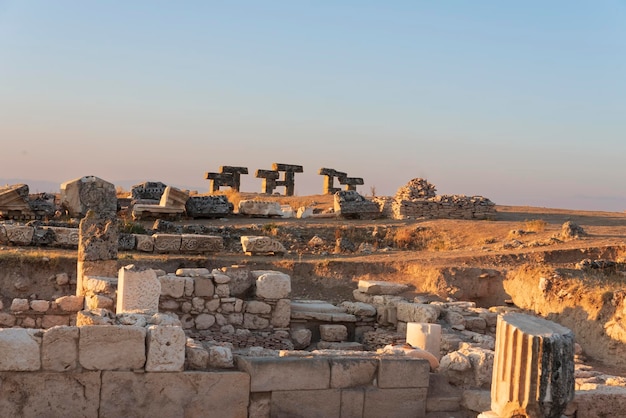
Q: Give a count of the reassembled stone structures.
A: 3